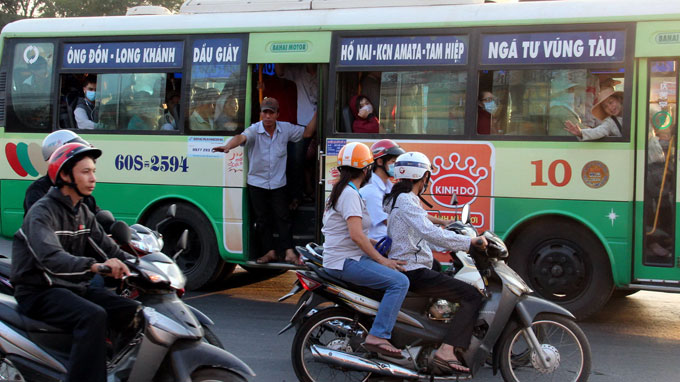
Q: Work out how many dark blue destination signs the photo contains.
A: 4